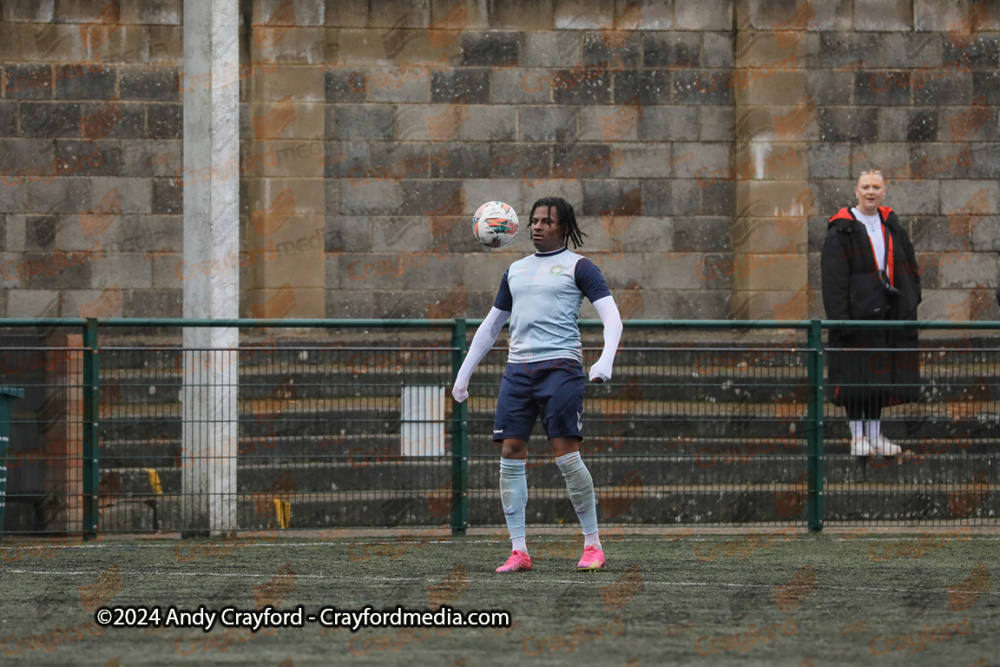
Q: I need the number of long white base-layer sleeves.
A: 2